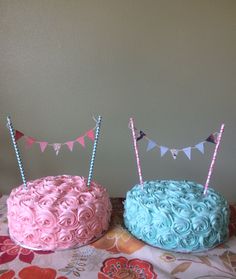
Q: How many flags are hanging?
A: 14